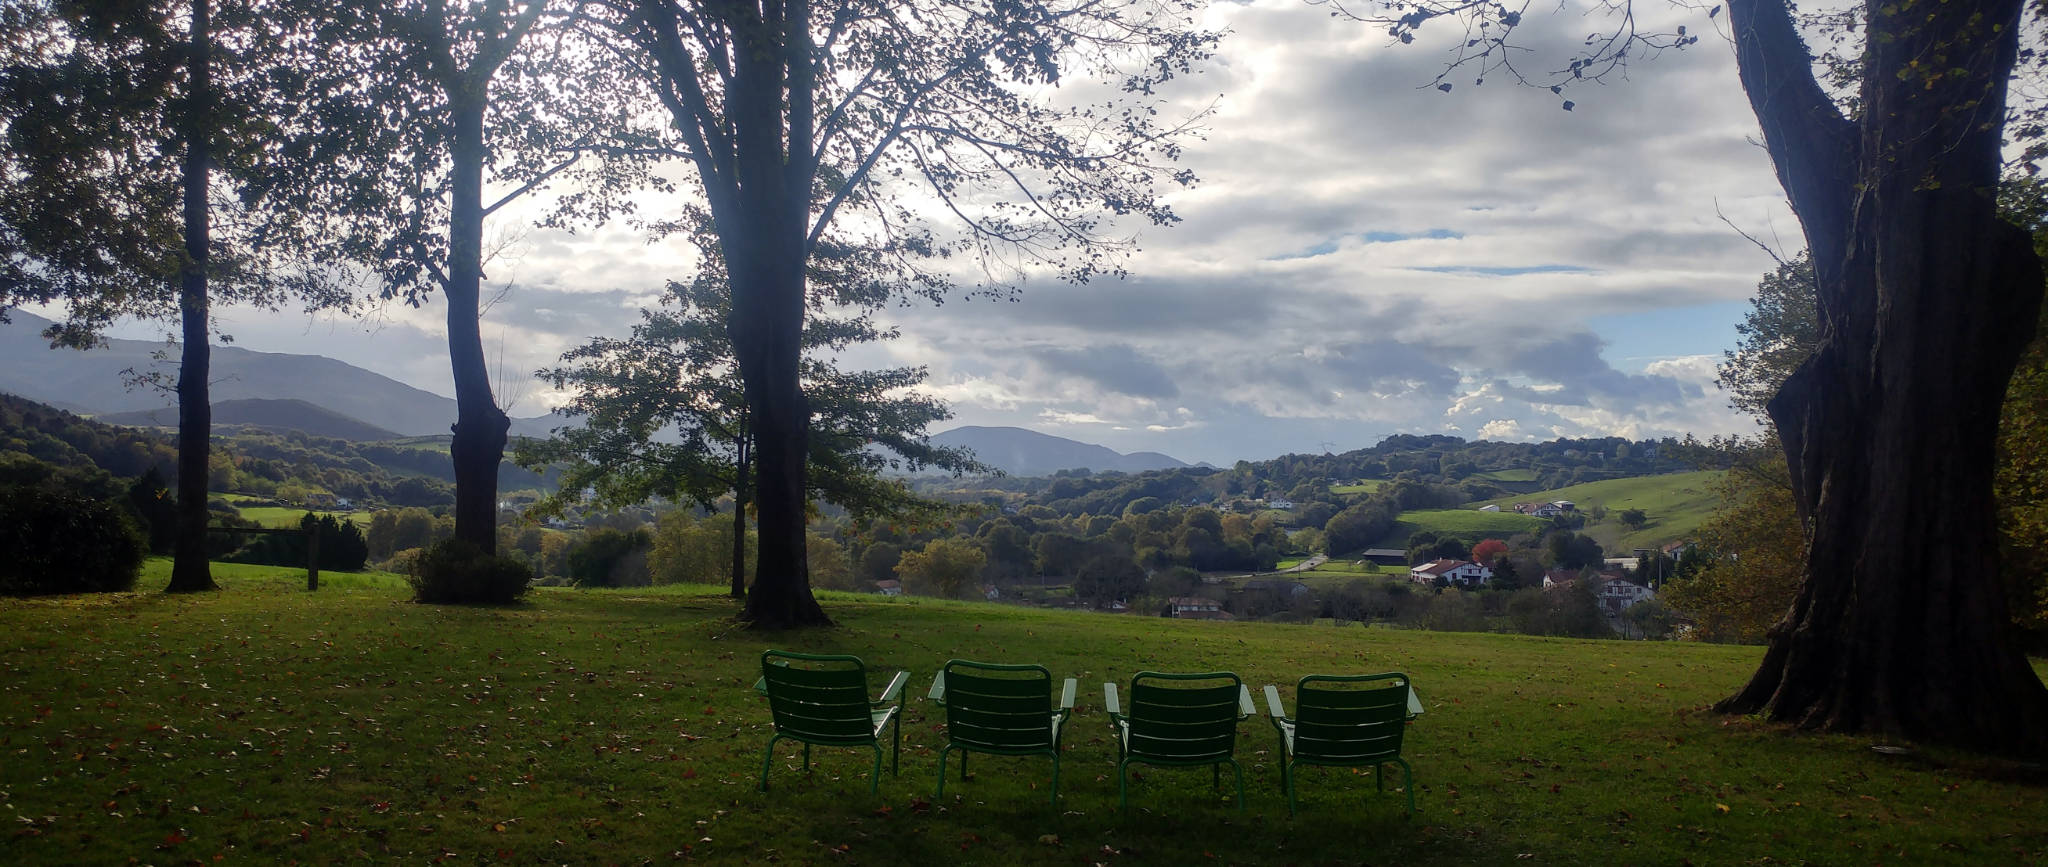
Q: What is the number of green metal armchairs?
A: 4